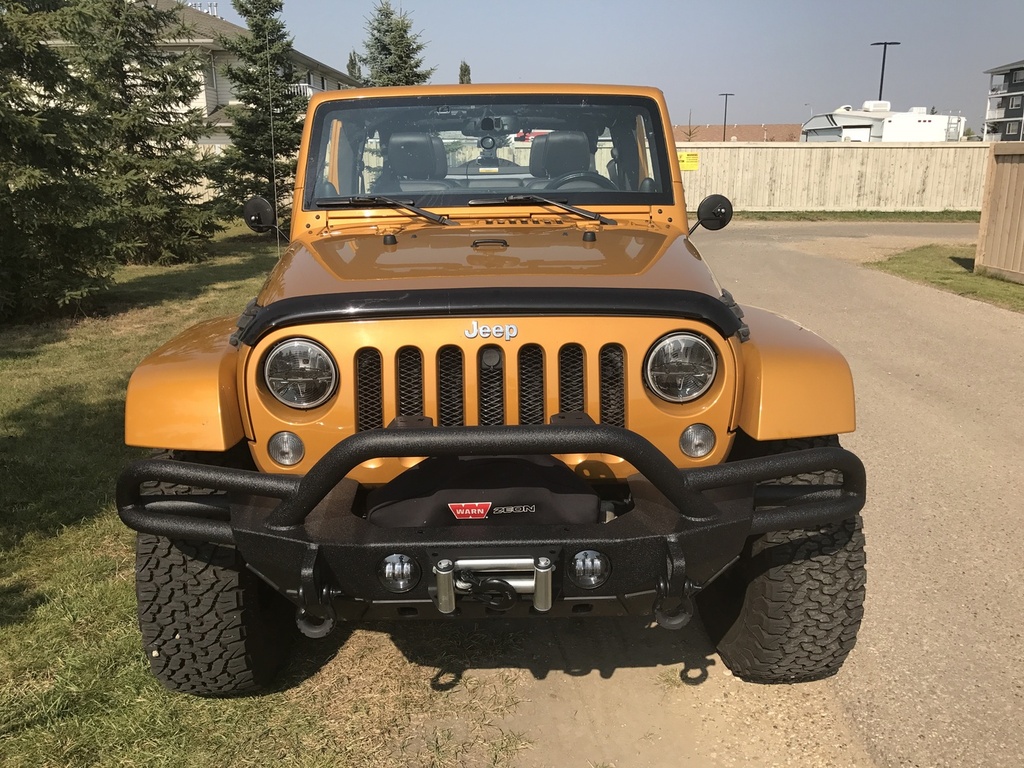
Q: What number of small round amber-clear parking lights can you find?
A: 2